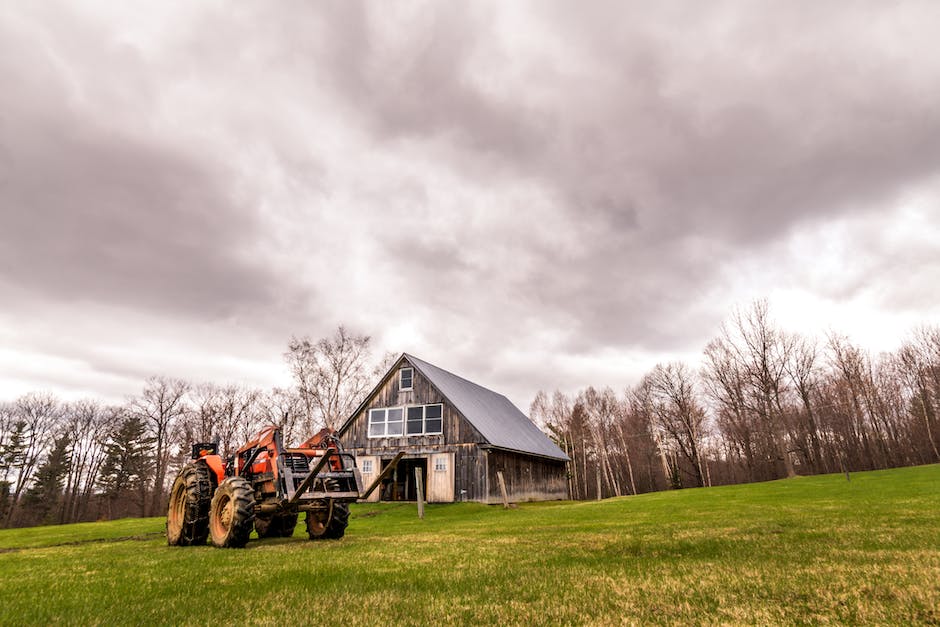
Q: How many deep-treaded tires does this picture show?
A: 4